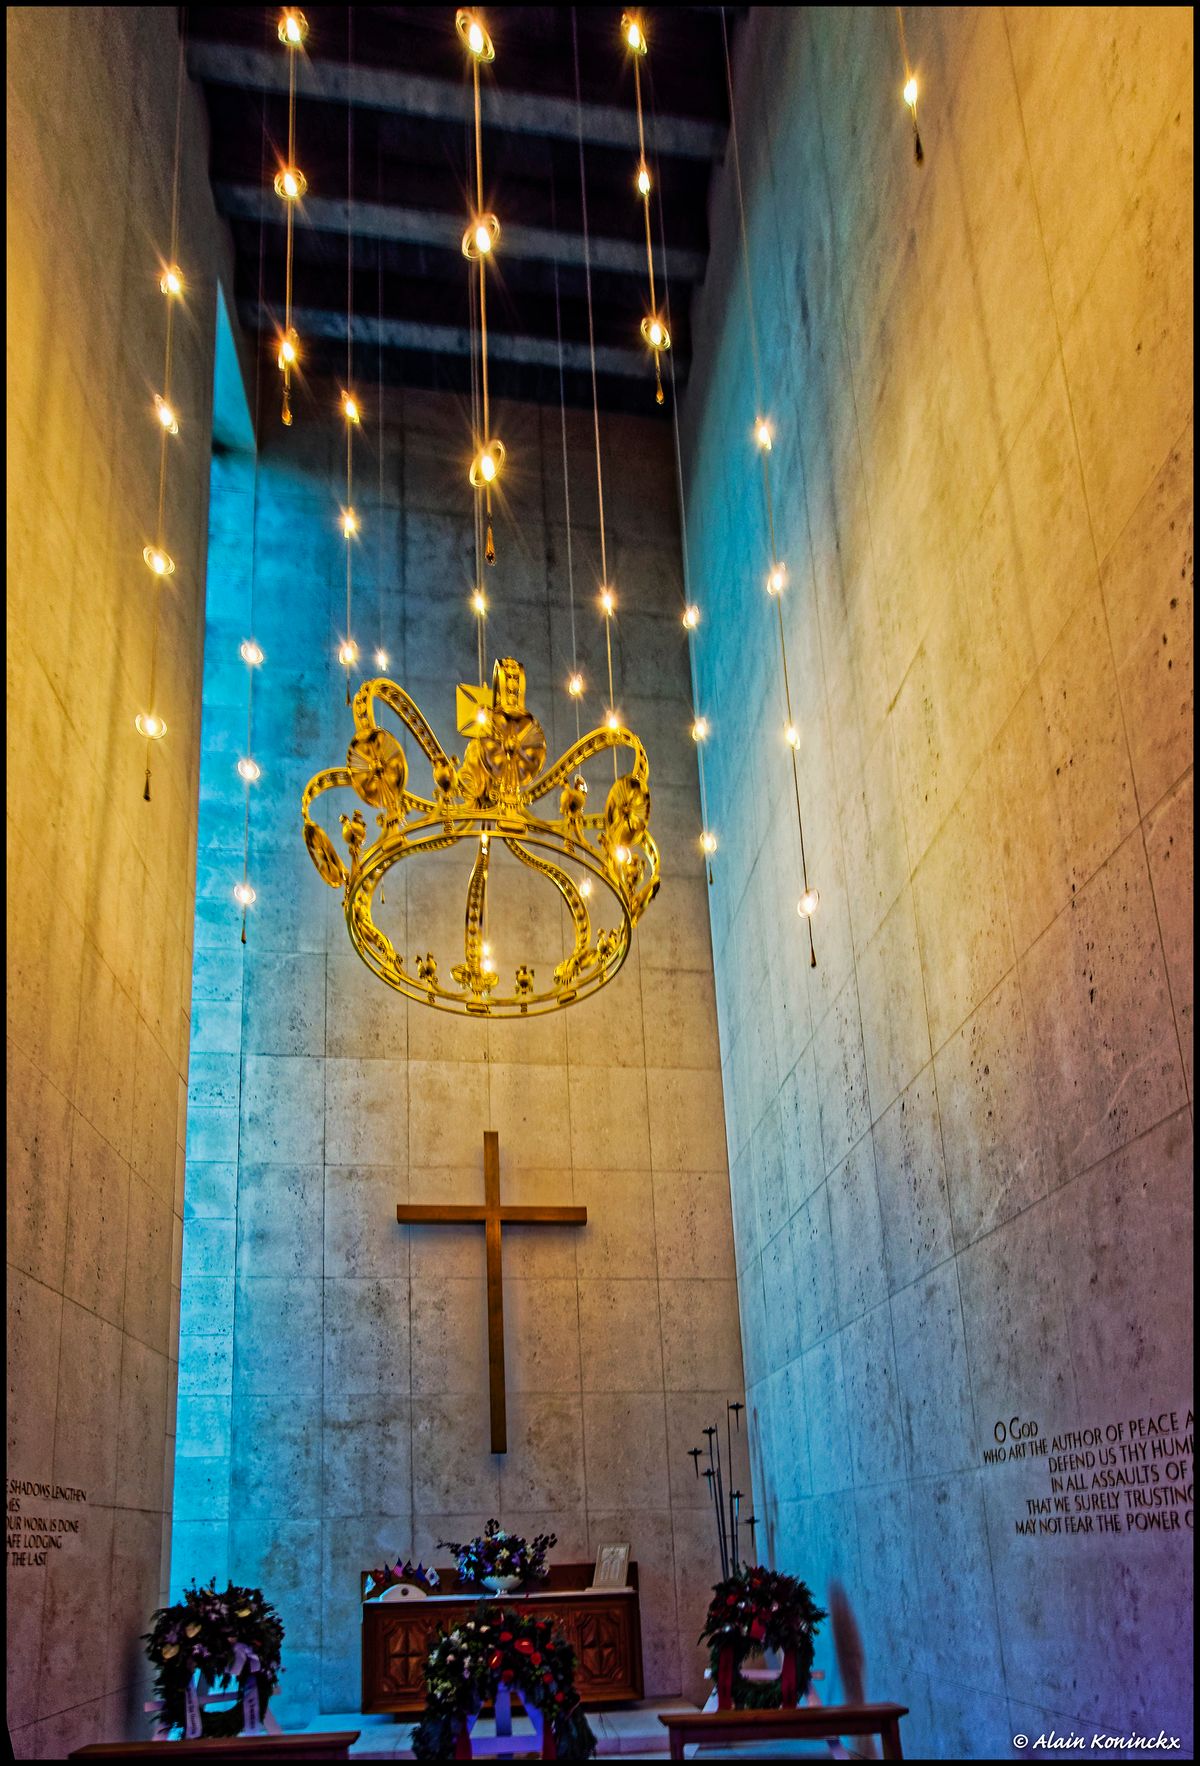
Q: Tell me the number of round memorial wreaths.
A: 3